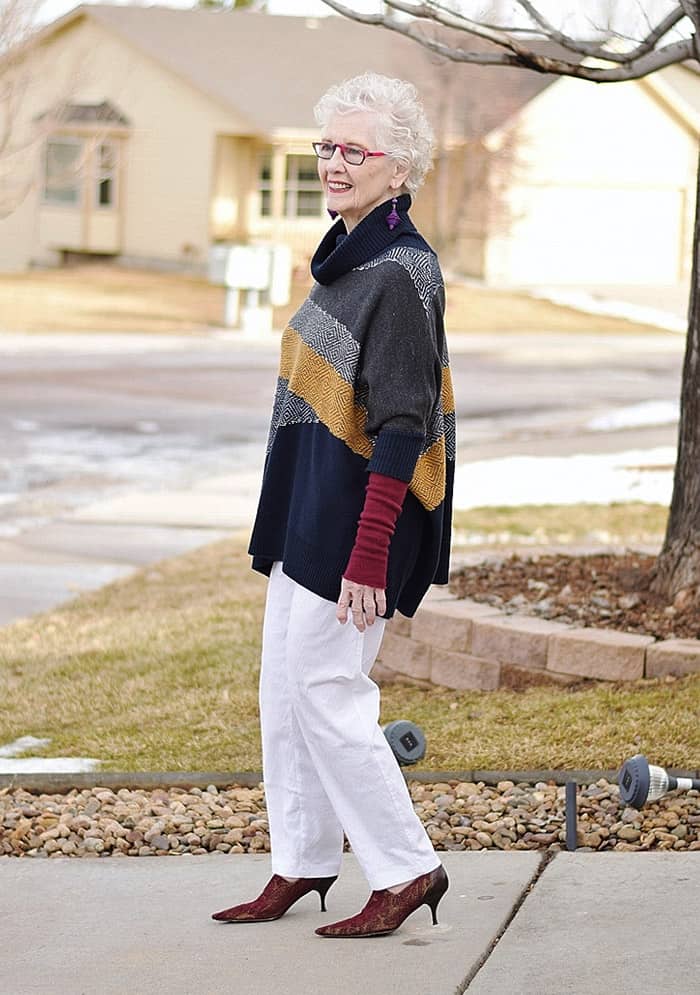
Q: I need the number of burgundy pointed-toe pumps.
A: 2